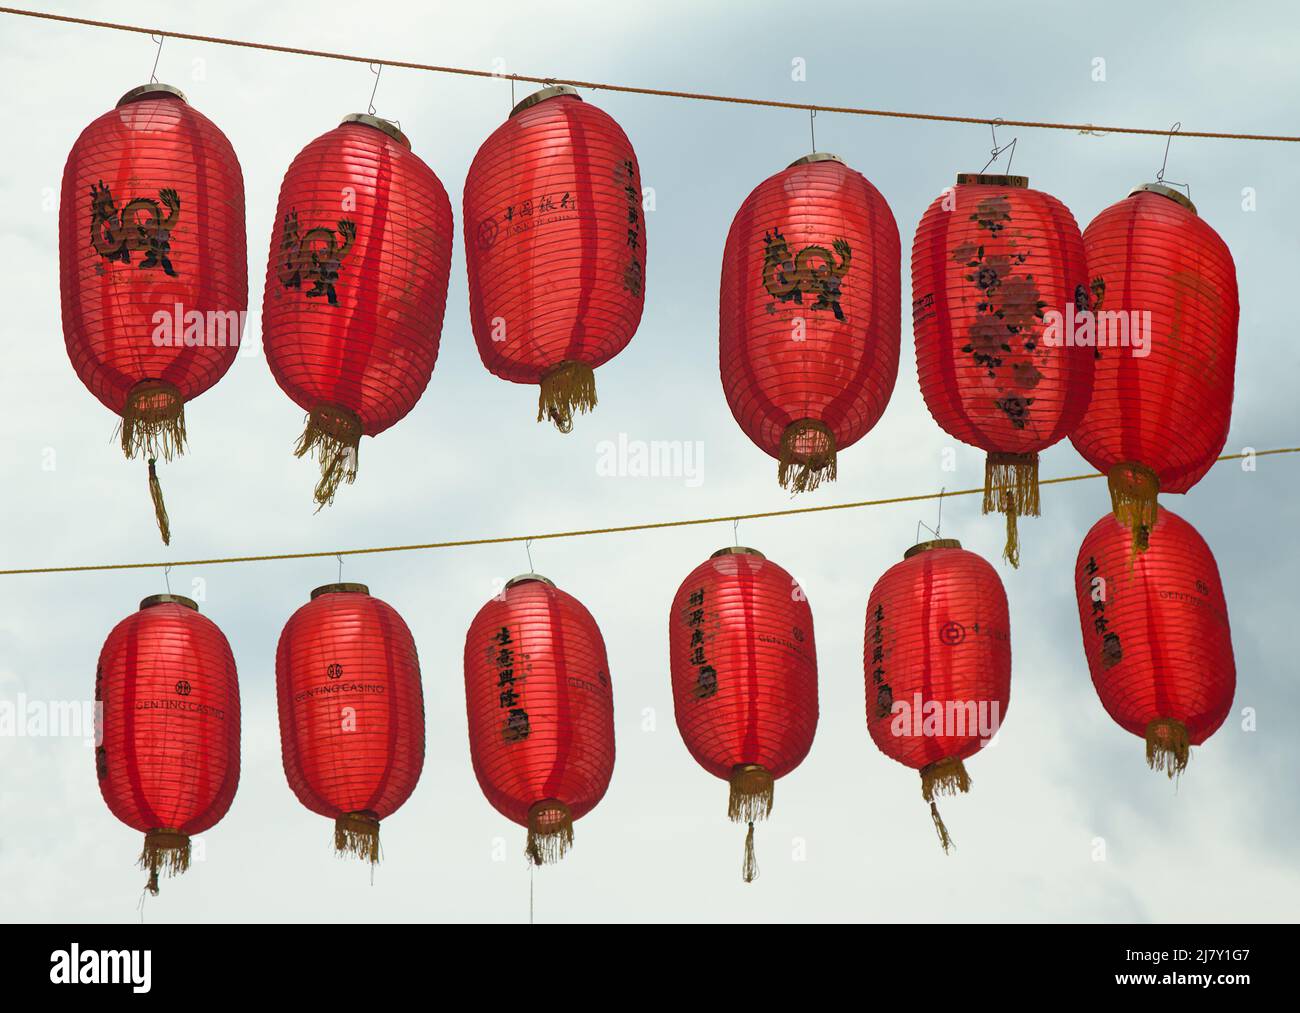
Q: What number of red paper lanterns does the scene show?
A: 12